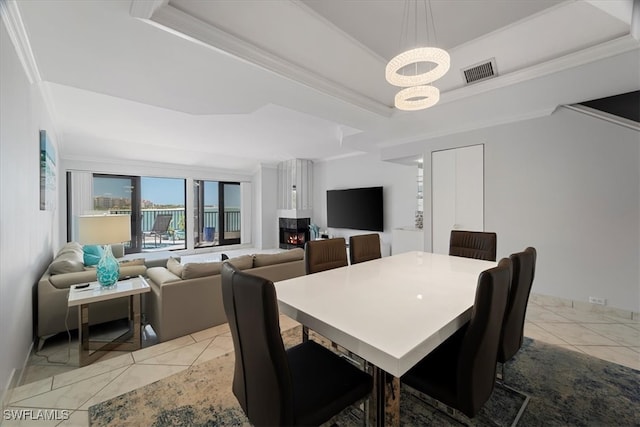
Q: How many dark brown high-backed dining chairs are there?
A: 6